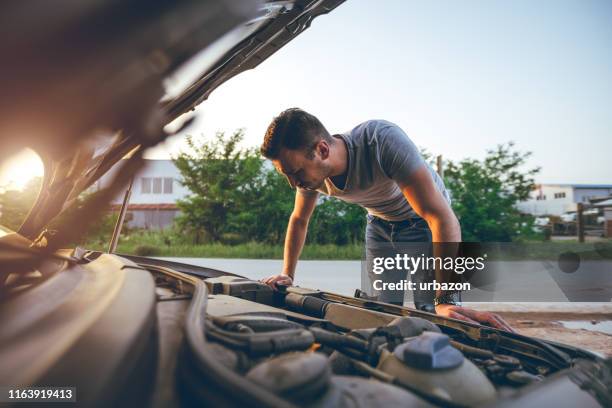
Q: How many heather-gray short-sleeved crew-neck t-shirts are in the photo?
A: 1